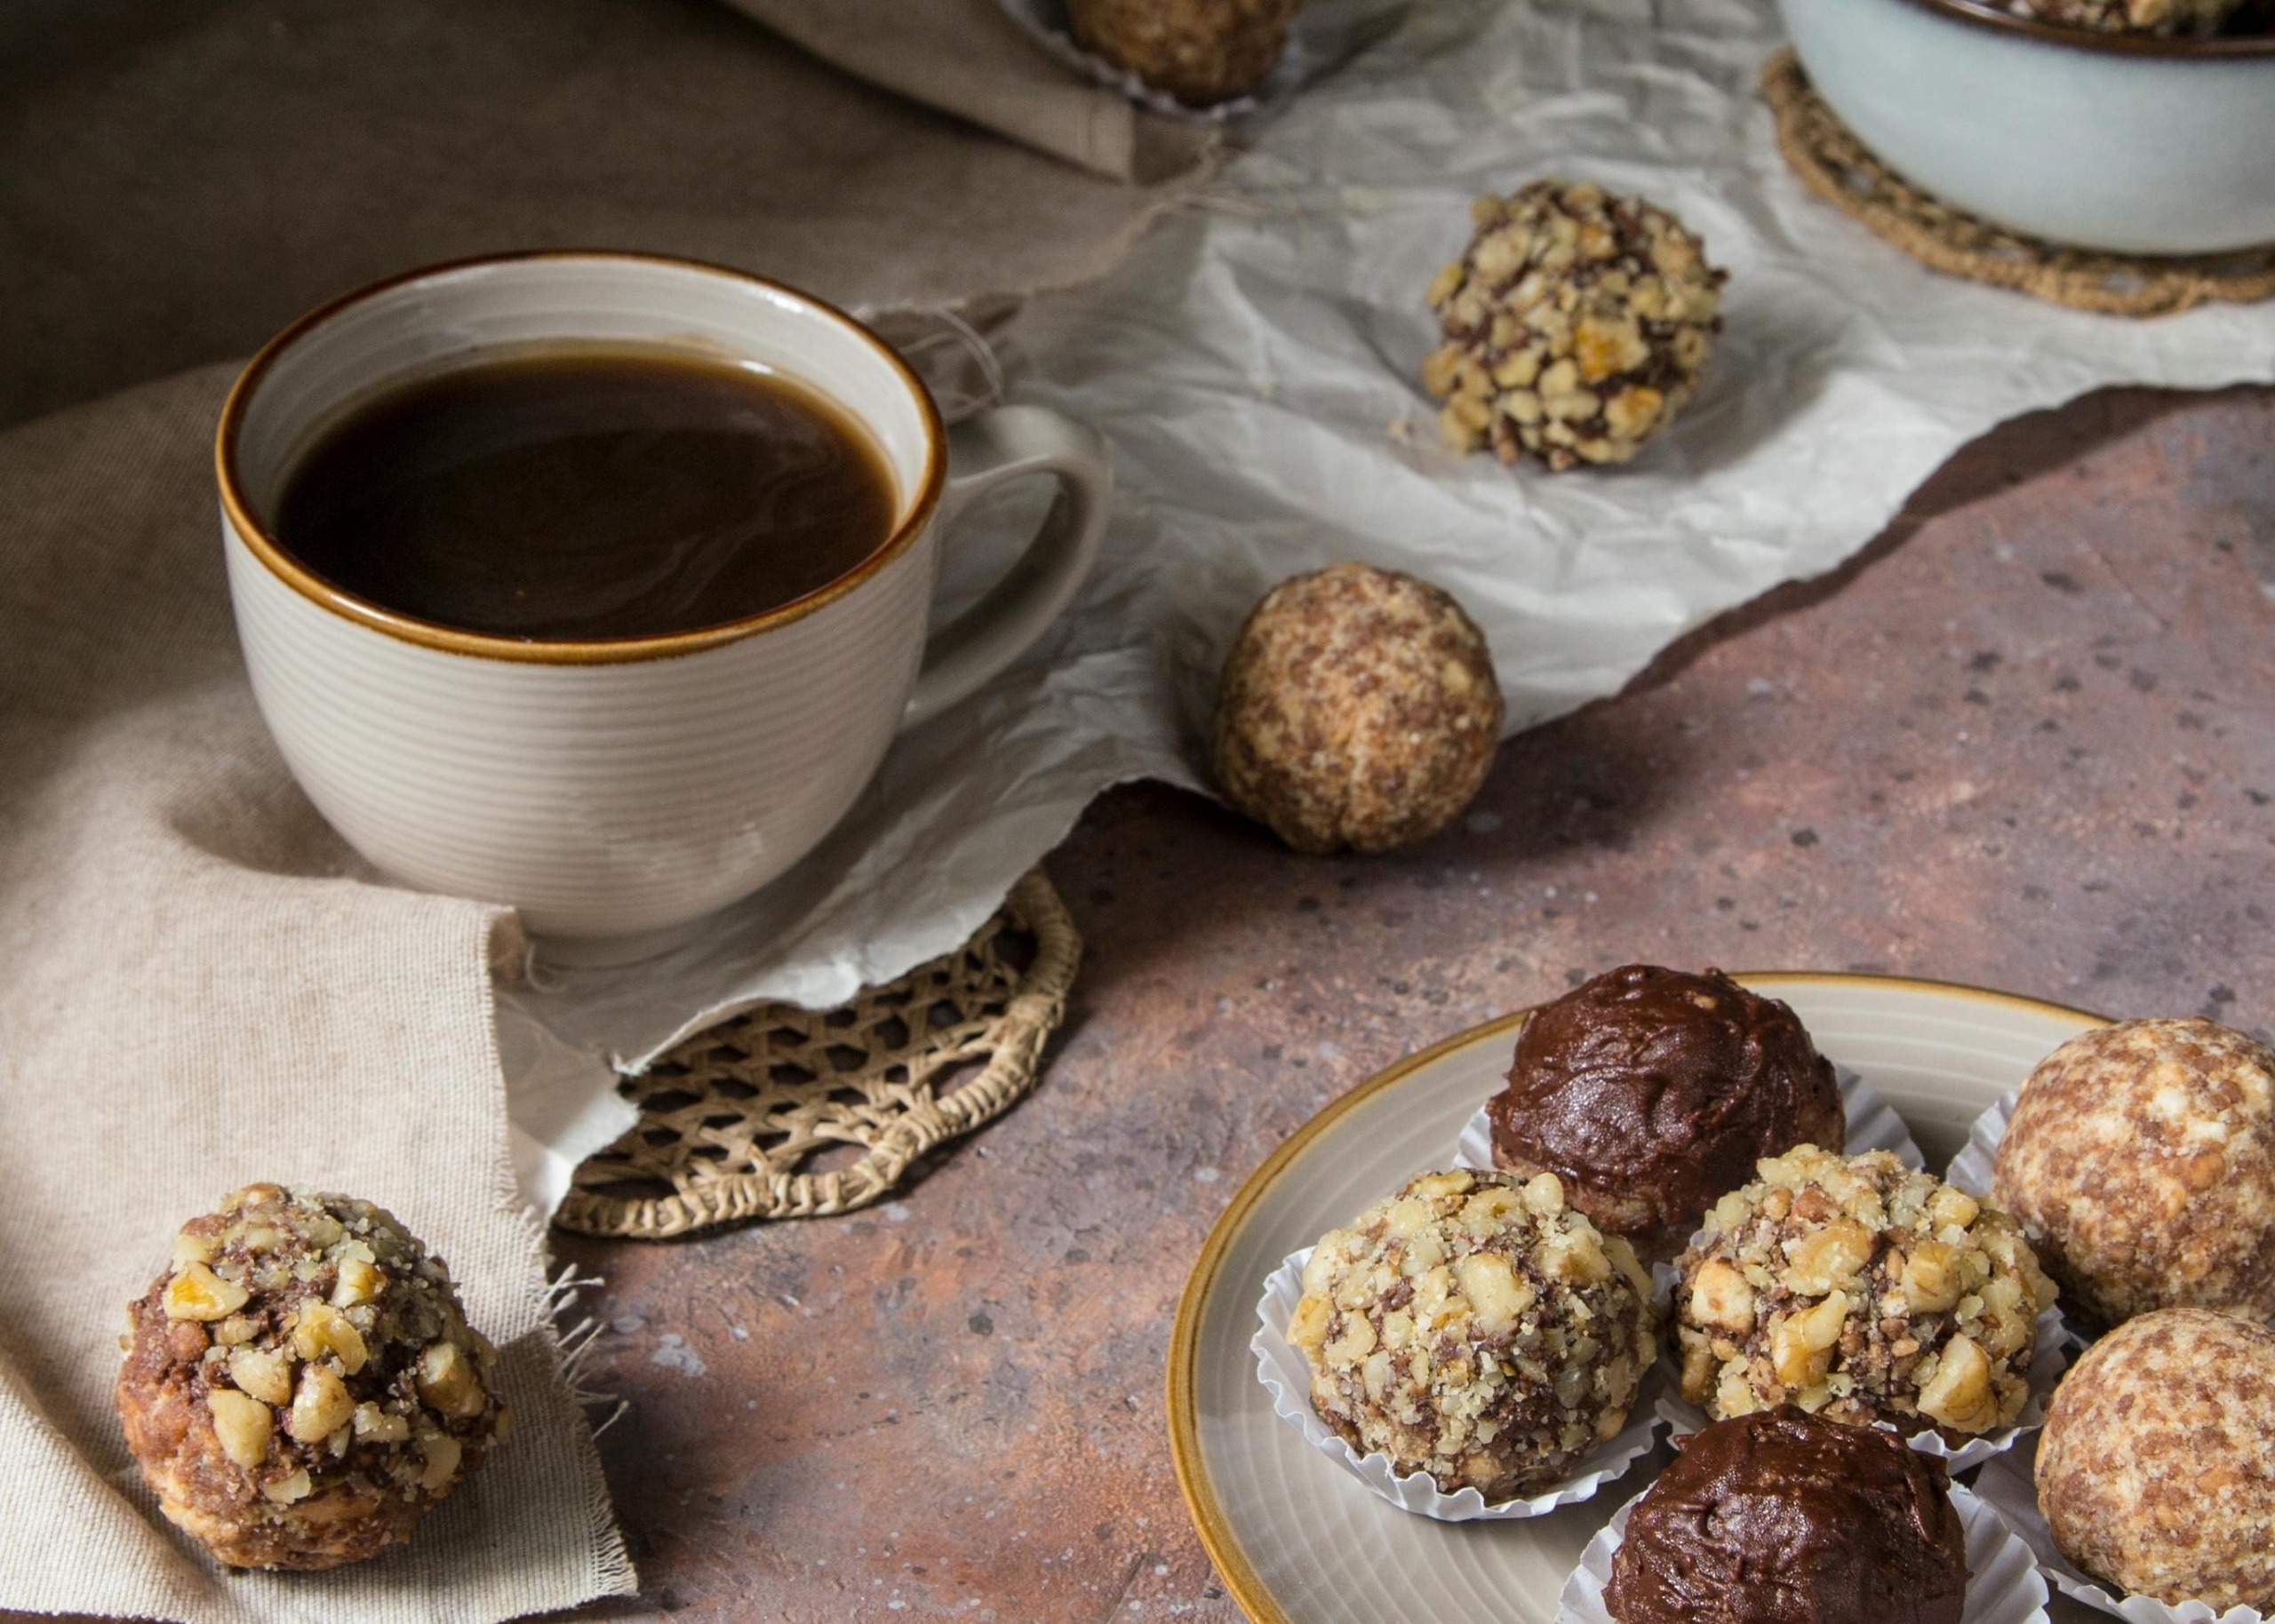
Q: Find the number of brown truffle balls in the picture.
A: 2